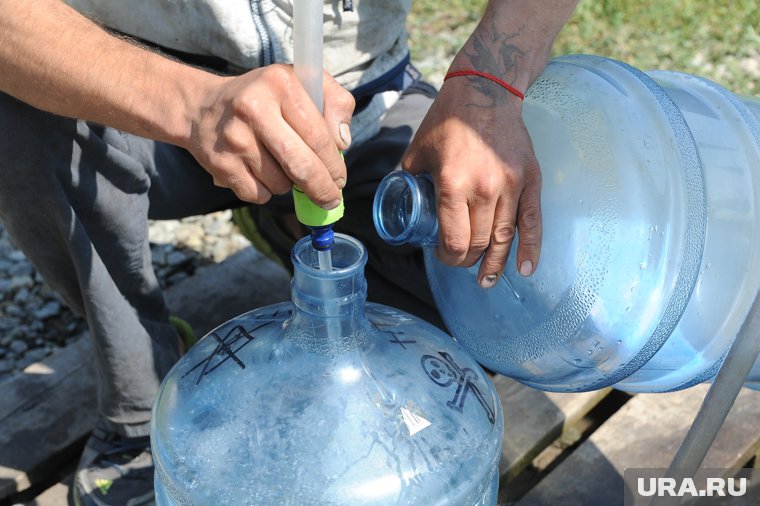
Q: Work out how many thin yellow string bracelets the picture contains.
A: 0